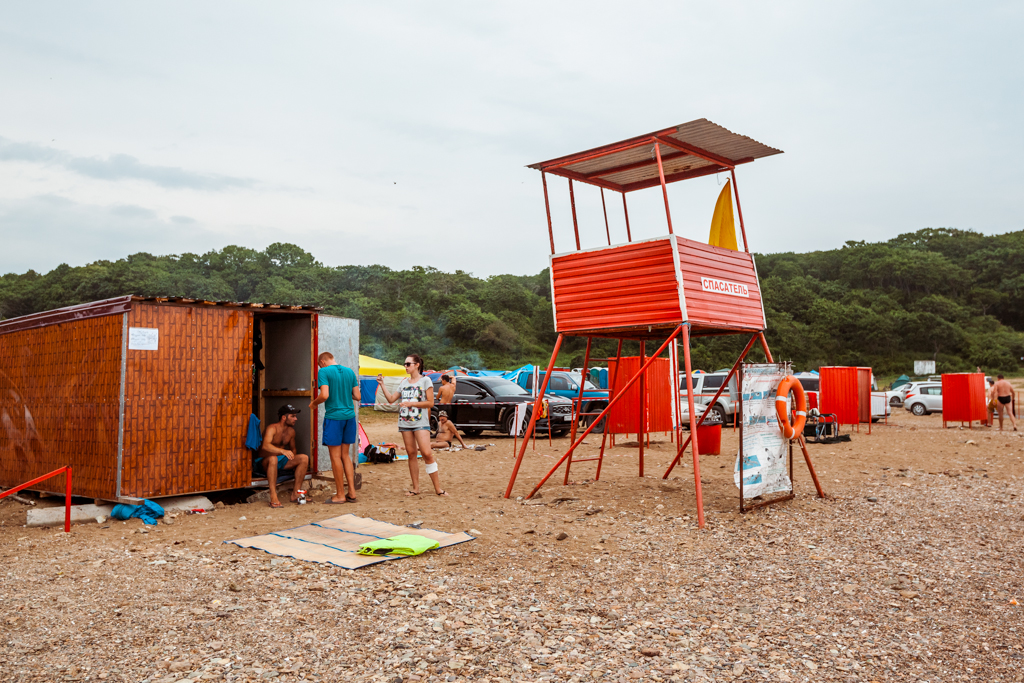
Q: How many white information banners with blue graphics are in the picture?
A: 1